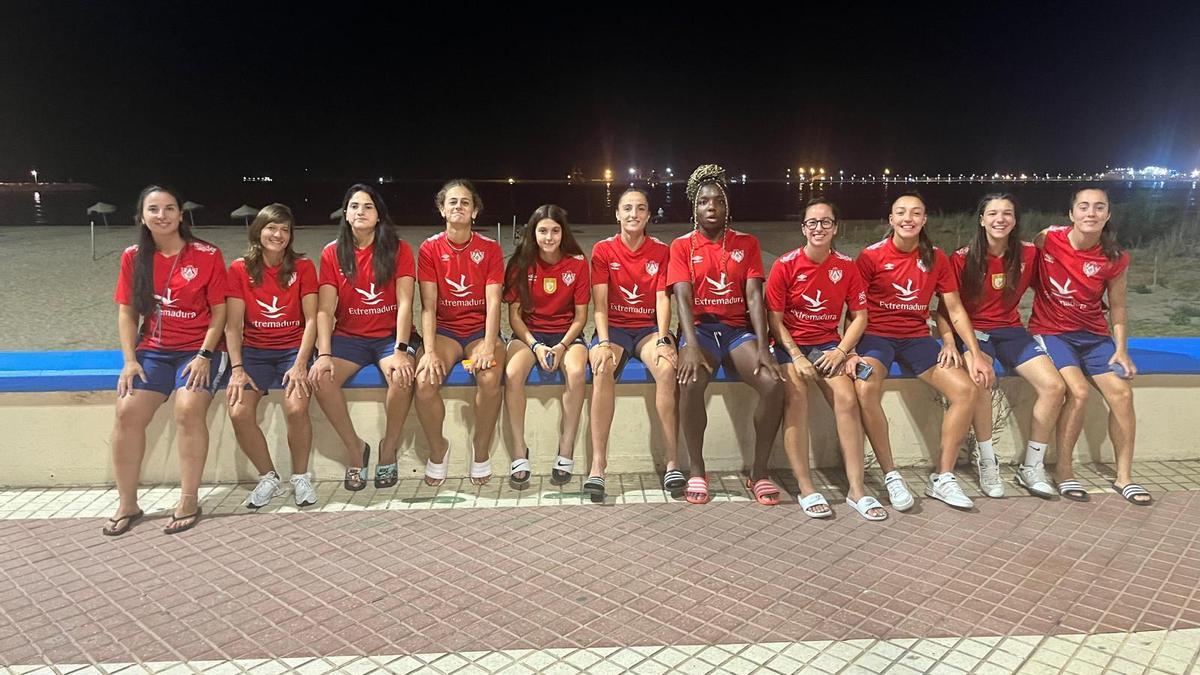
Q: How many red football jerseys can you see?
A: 11